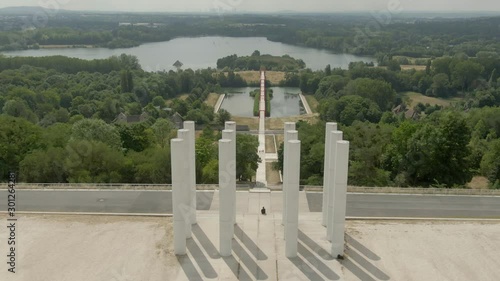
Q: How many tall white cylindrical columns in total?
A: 12